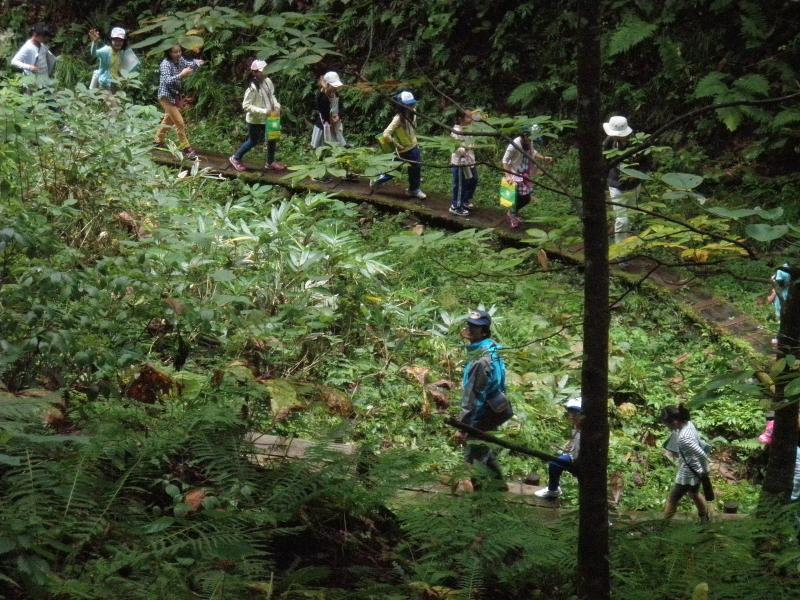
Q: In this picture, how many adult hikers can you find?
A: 2